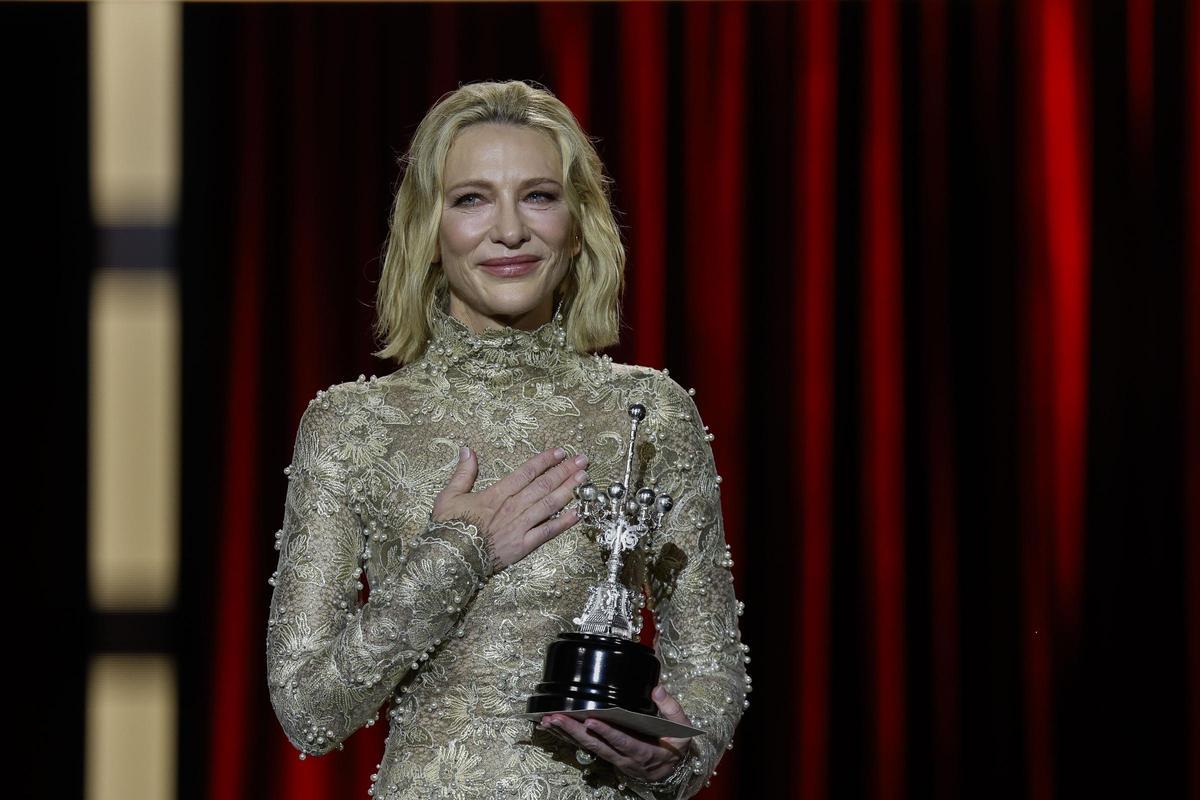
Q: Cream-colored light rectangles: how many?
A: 3